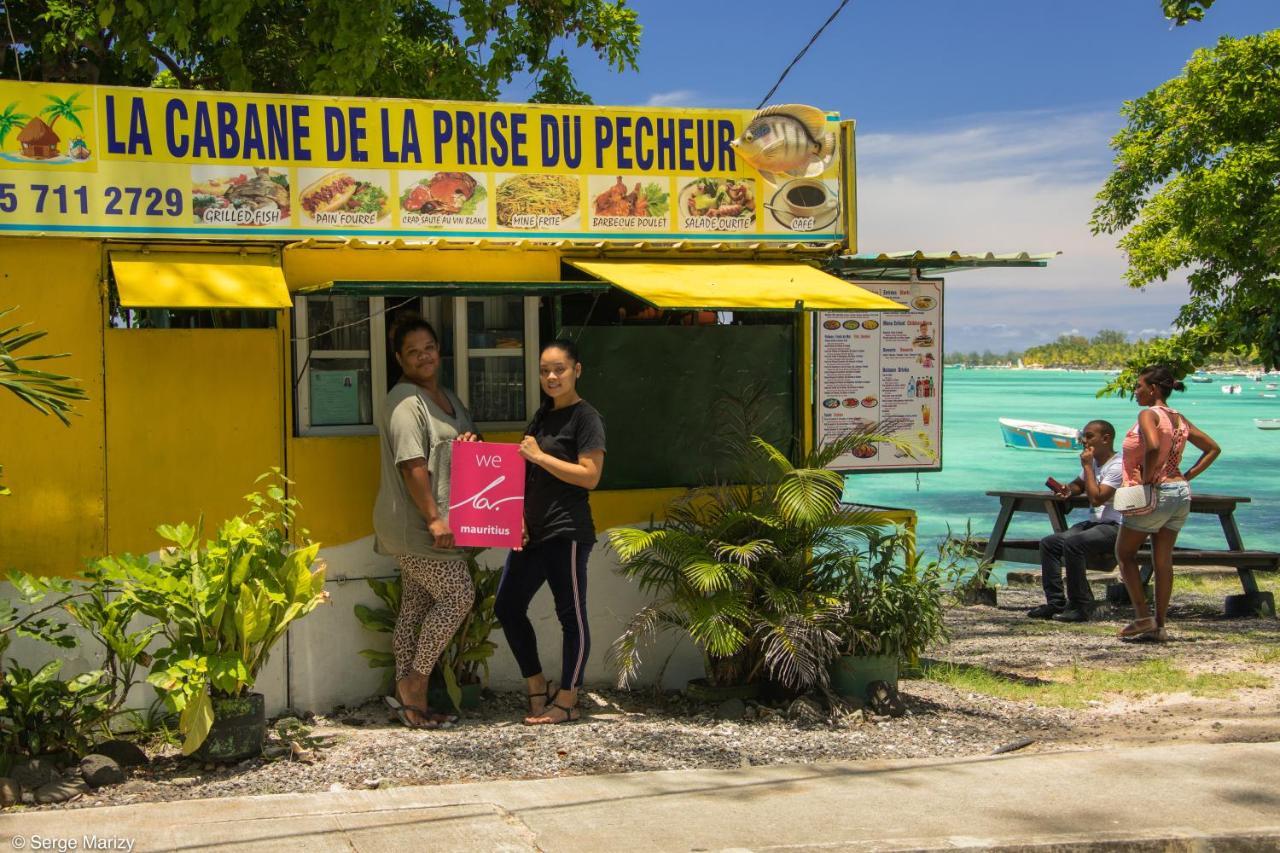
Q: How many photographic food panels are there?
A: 7